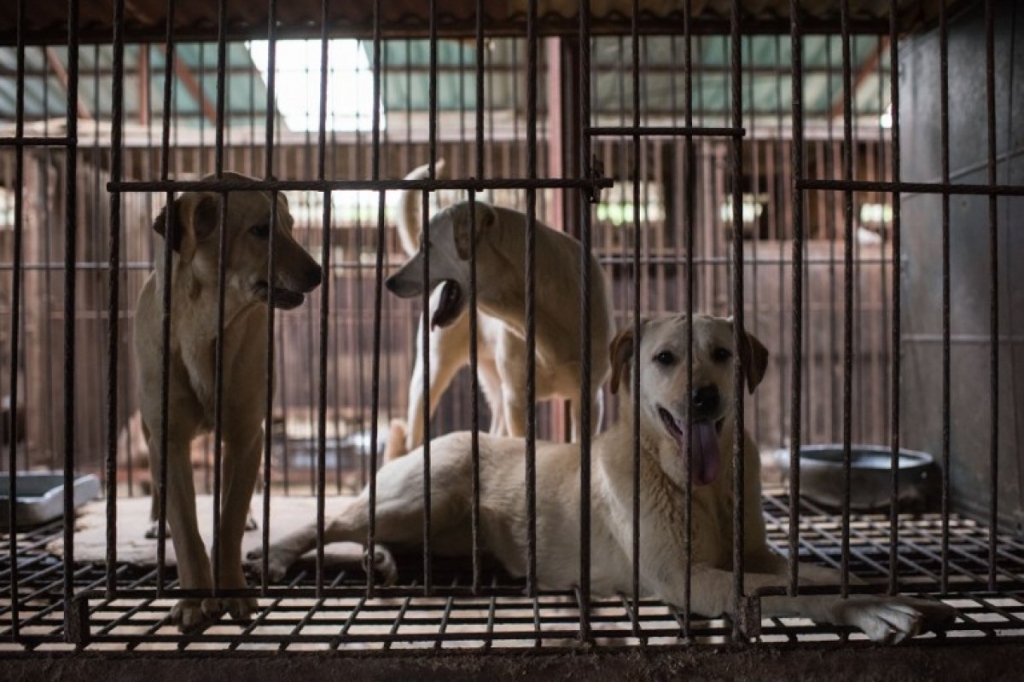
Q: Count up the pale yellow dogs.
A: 3